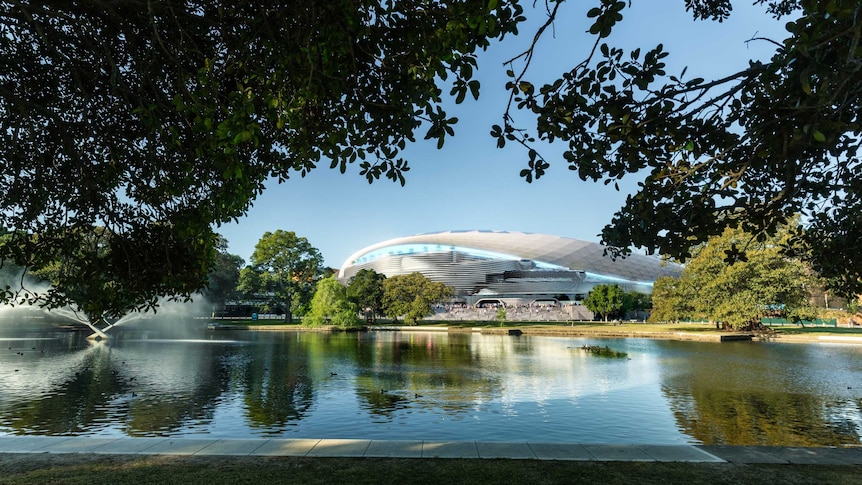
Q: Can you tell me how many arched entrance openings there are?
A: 2